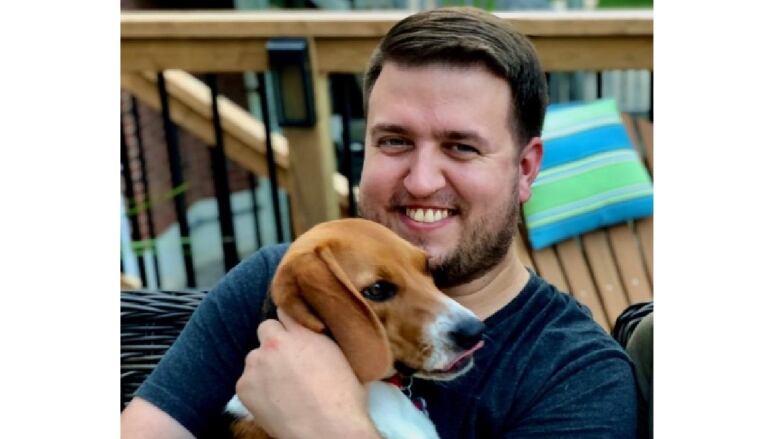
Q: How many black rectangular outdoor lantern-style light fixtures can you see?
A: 1